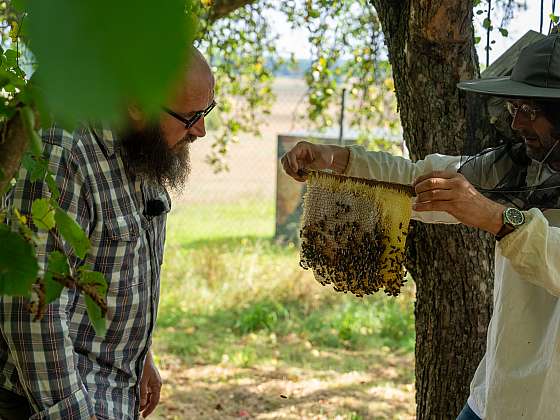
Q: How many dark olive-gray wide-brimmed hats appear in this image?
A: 1